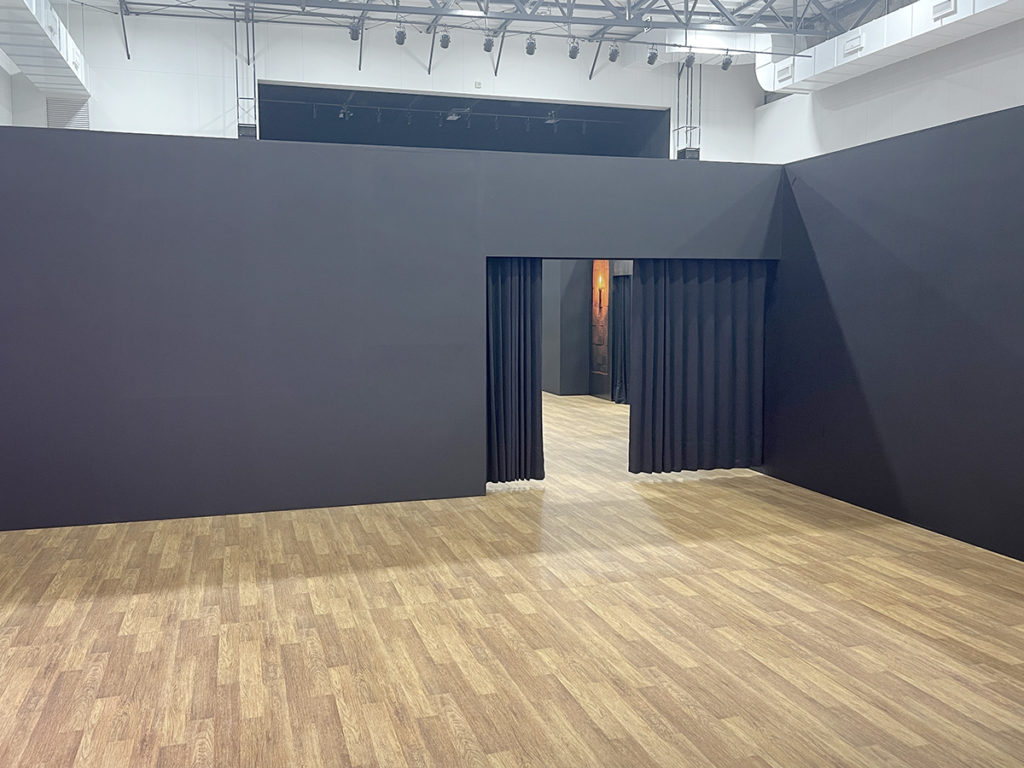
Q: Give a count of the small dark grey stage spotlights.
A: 10